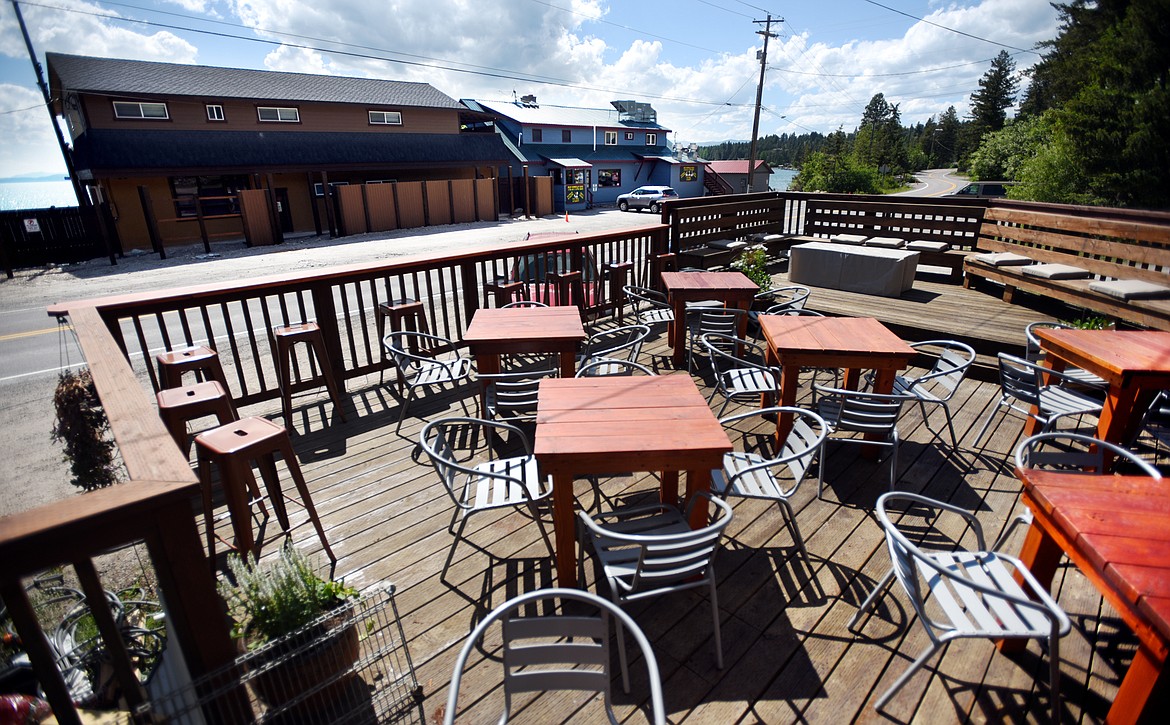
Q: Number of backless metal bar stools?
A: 9